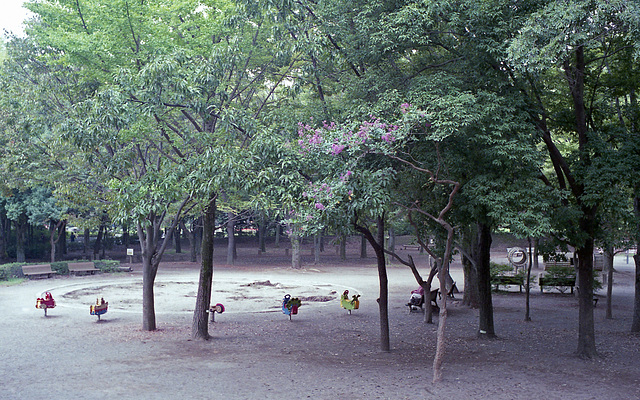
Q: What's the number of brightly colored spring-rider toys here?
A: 5